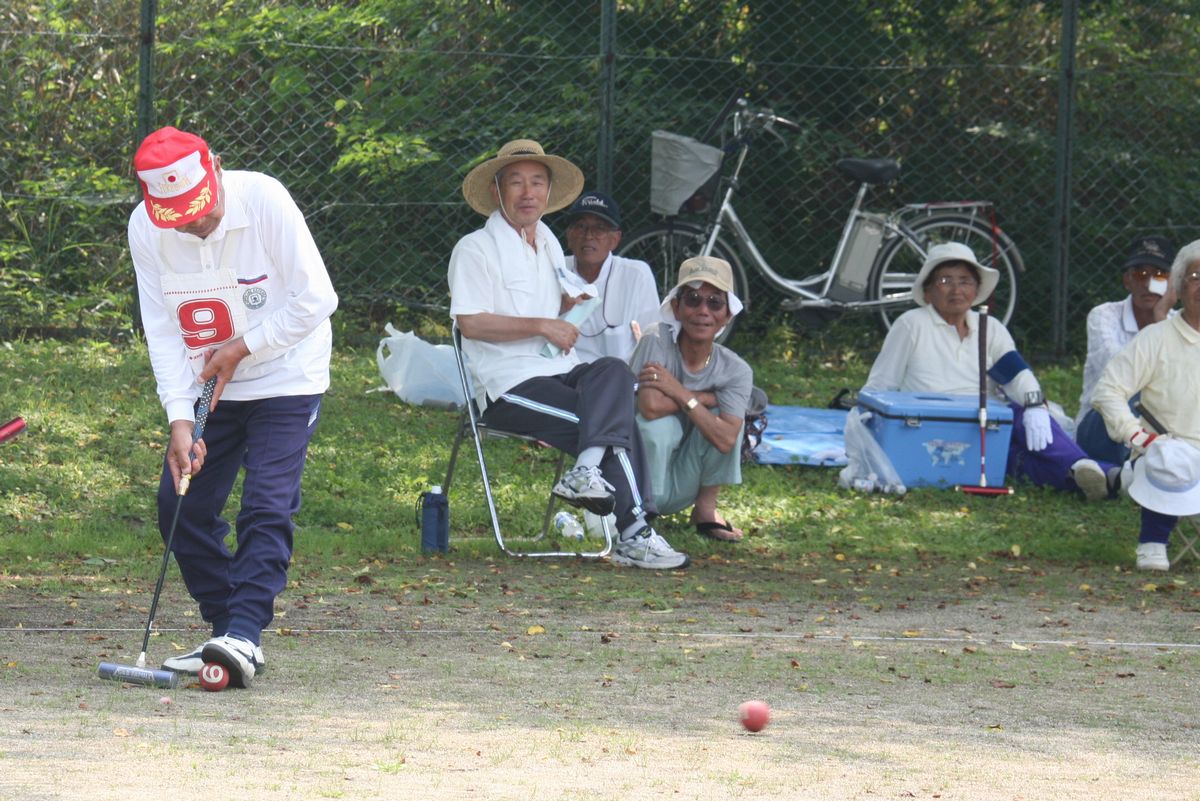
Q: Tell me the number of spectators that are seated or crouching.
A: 6